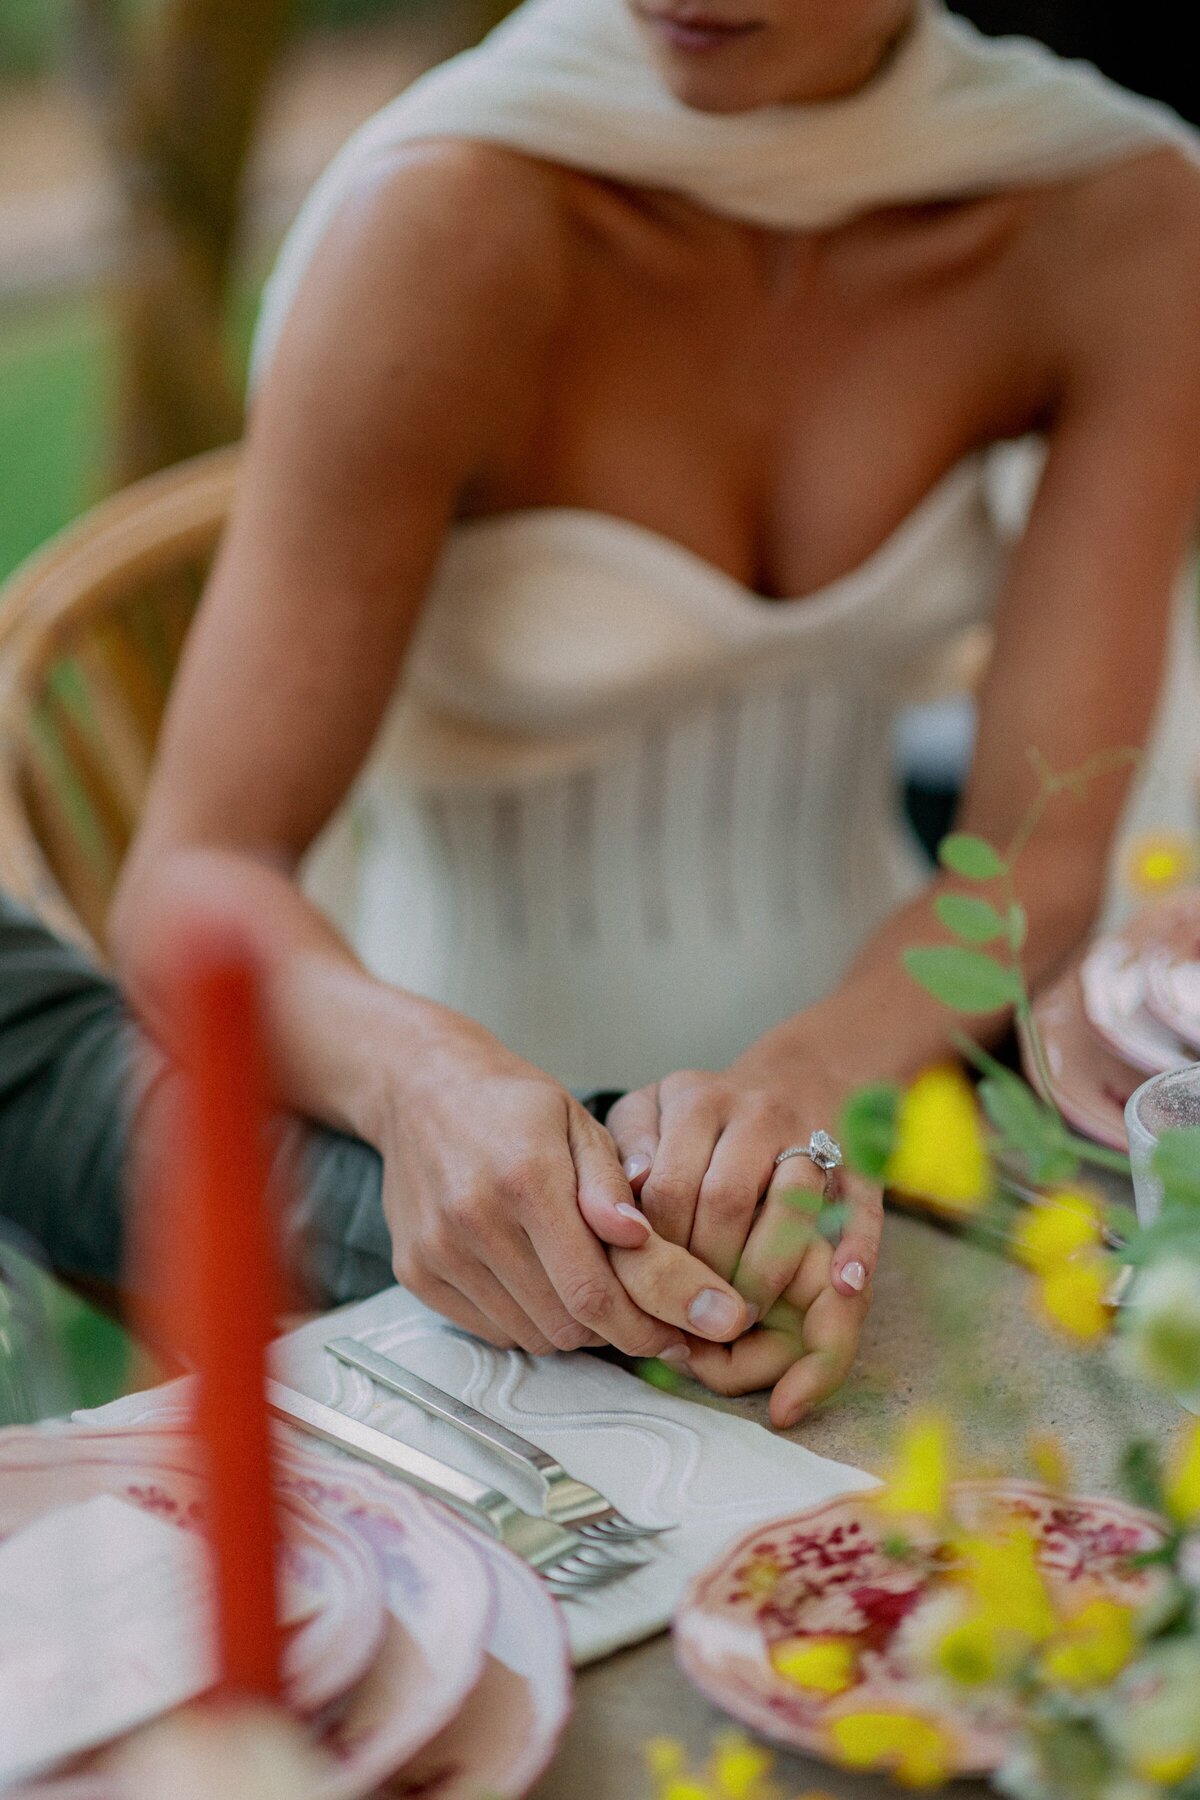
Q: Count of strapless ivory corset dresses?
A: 1